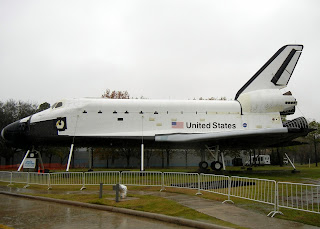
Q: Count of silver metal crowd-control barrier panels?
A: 10